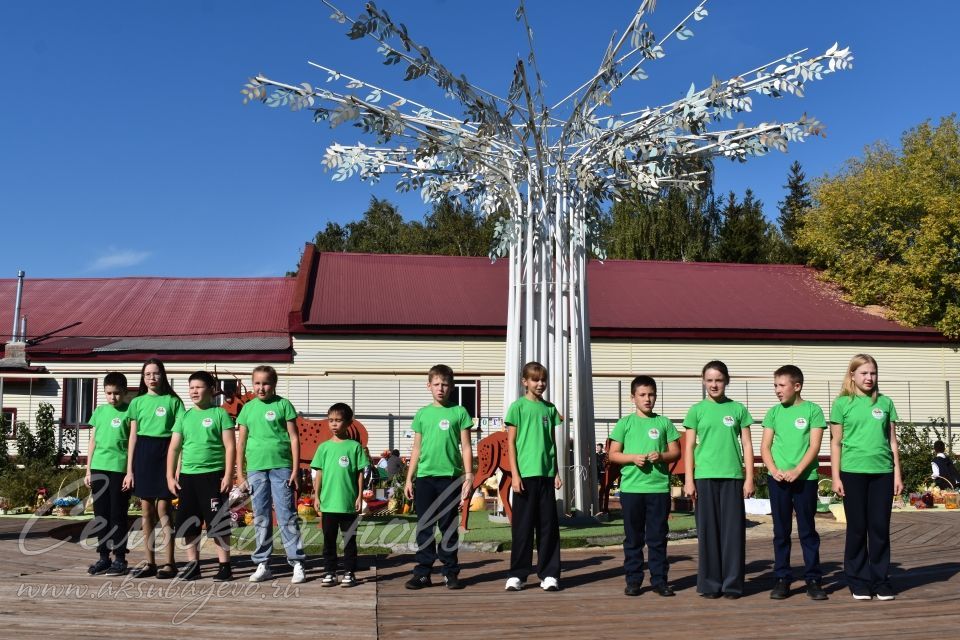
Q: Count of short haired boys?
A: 6